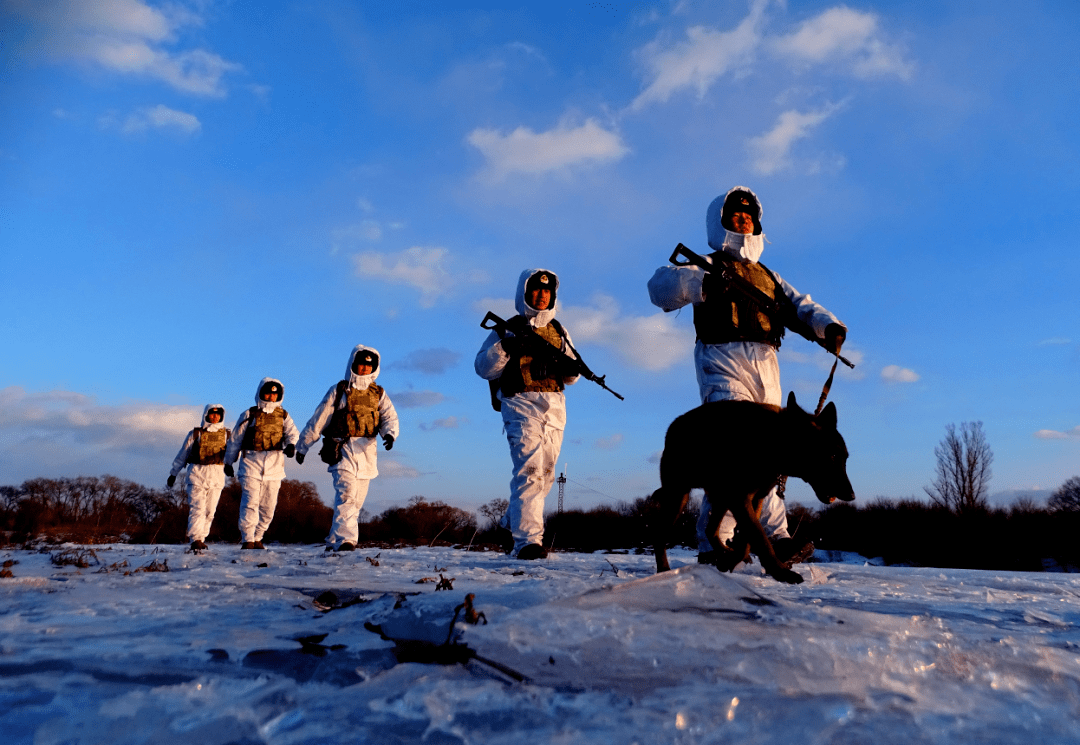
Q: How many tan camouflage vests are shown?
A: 5